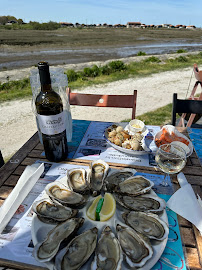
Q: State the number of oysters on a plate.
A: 12